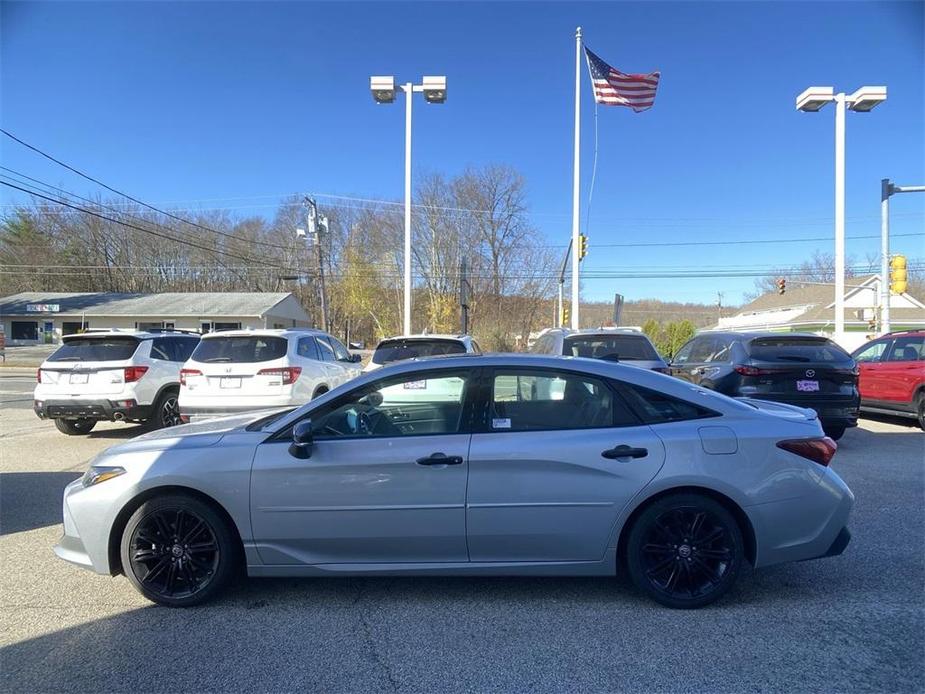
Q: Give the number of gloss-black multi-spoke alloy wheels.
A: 2